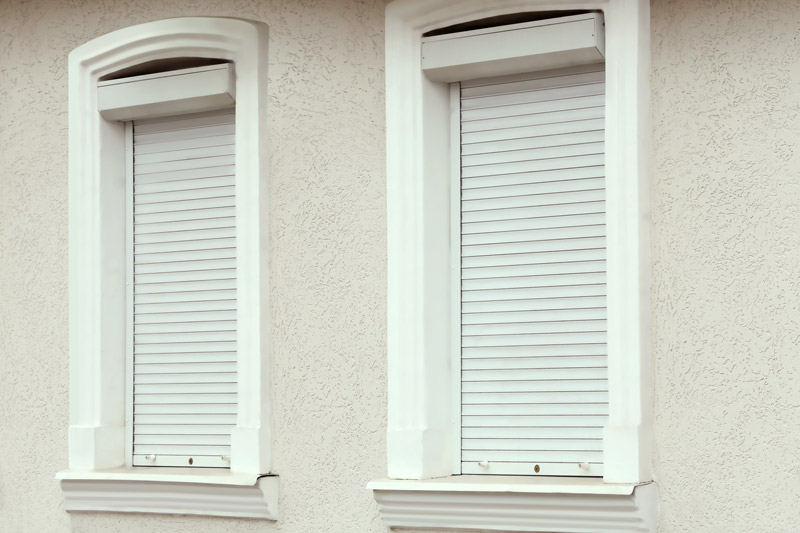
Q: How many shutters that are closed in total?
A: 2